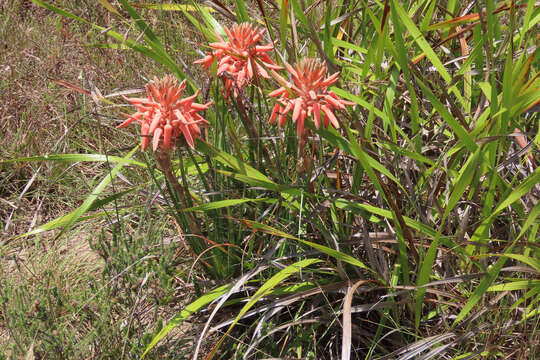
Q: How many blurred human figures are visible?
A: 0